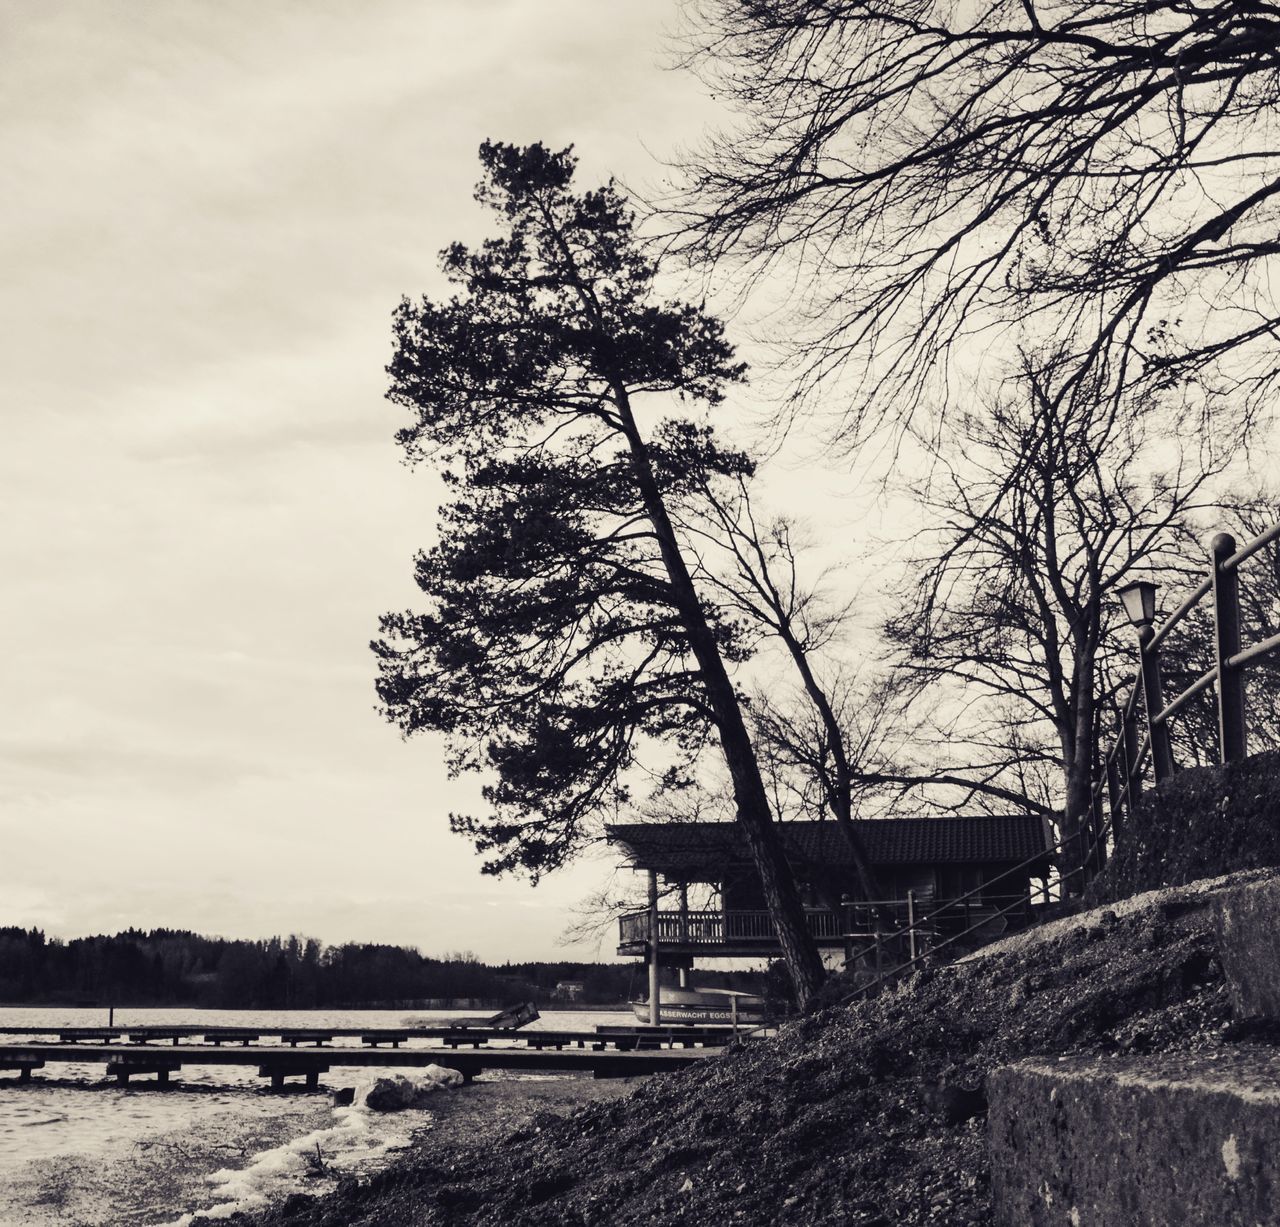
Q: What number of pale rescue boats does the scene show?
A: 1